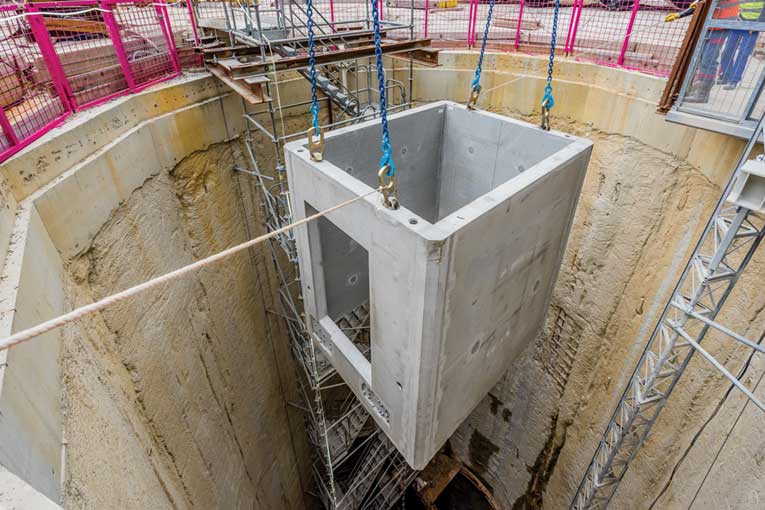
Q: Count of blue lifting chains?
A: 4